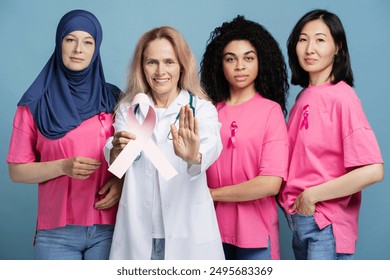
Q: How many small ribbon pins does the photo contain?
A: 3